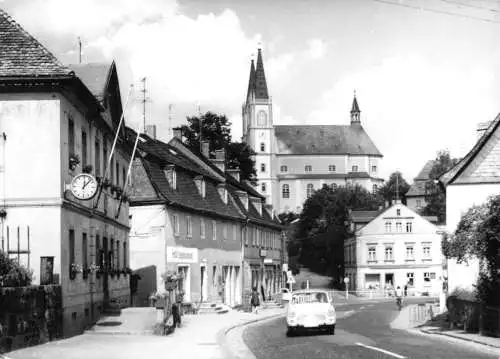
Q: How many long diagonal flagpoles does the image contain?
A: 2